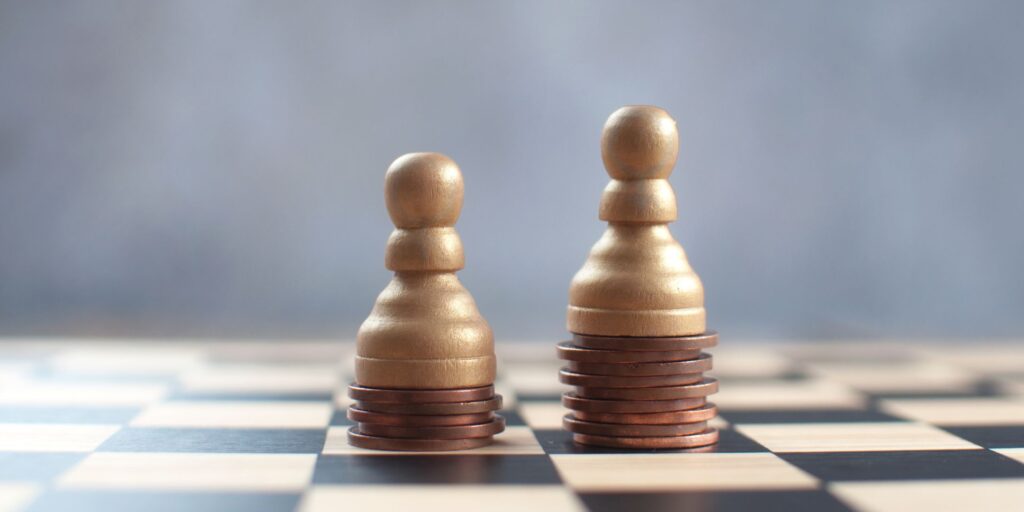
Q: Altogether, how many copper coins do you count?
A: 14